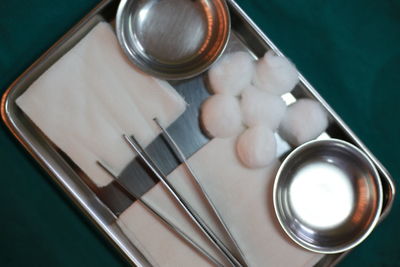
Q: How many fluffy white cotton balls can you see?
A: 6